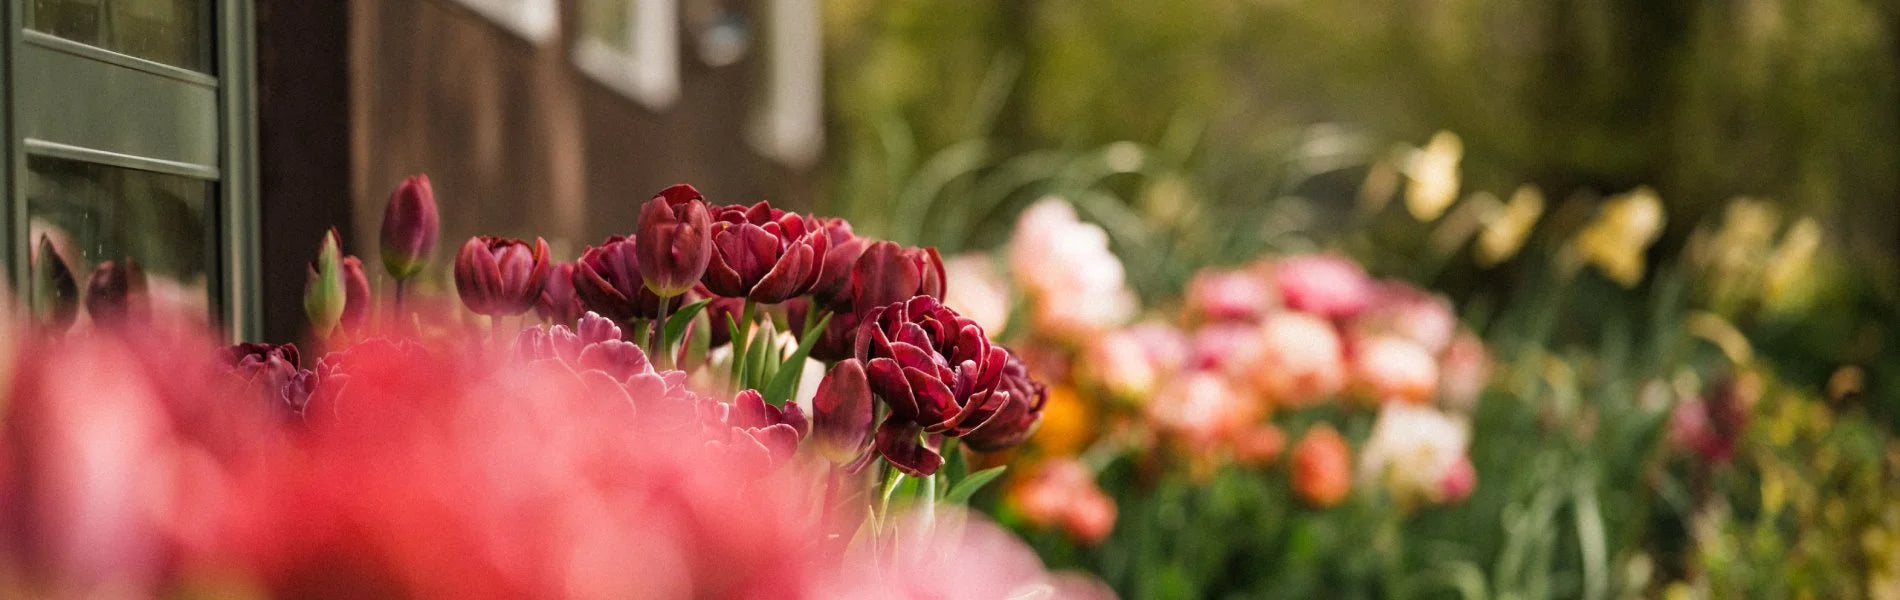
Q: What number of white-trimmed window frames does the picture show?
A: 3